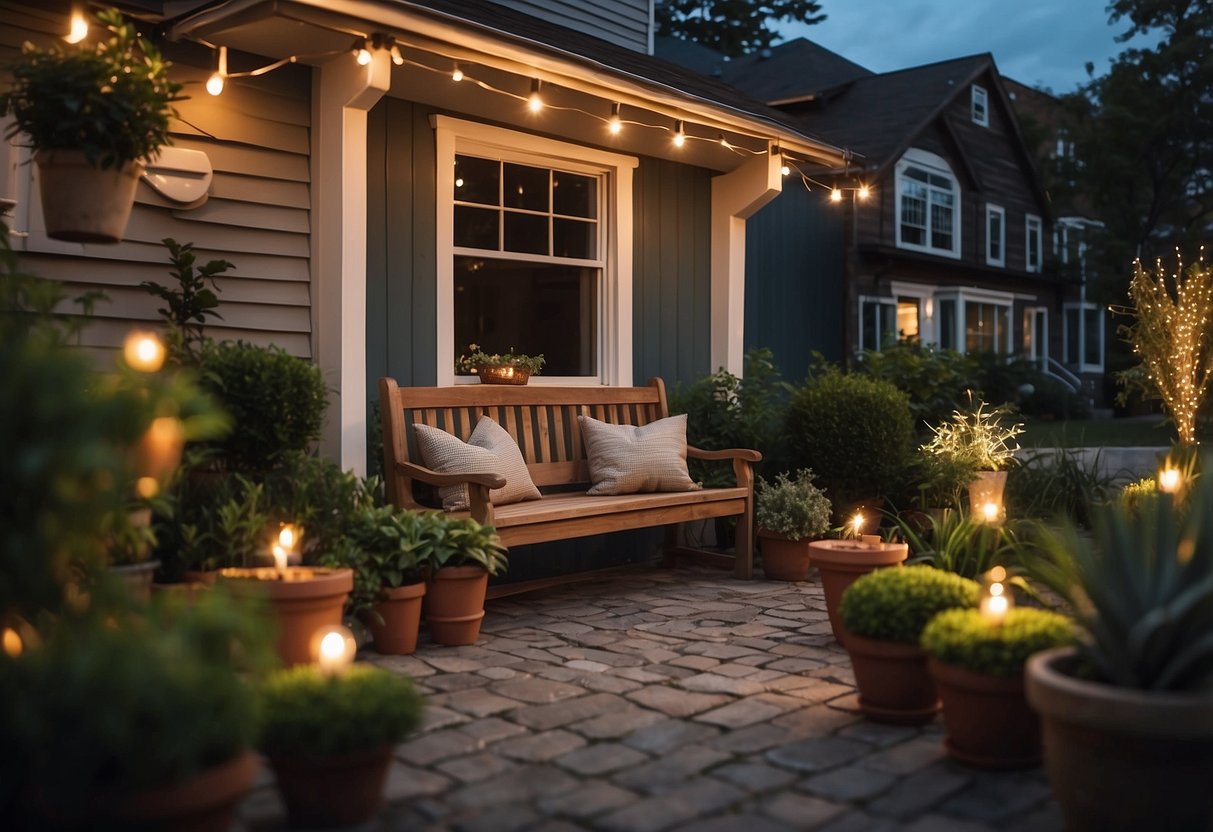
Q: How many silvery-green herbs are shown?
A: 1